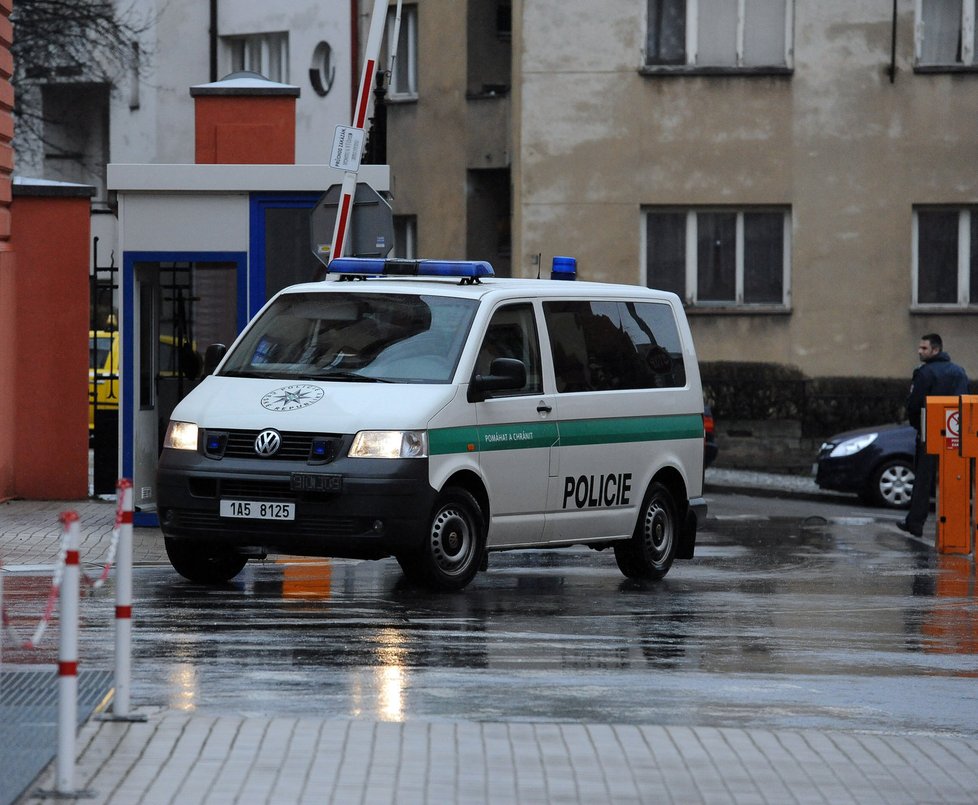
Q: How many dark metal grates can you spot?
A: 1